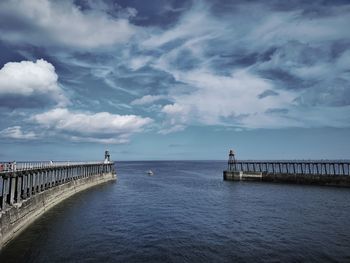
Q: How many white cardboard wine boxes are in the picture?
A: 0